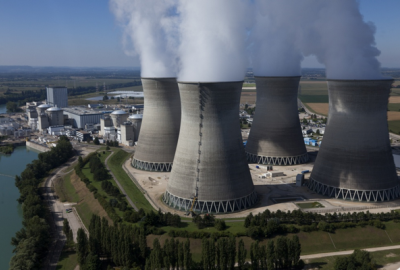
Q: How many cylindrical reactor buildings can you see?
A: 4